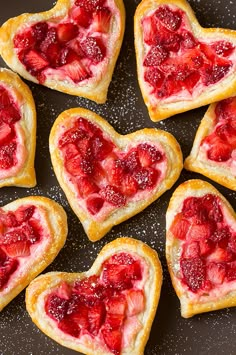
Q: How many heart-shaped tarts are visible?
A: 8